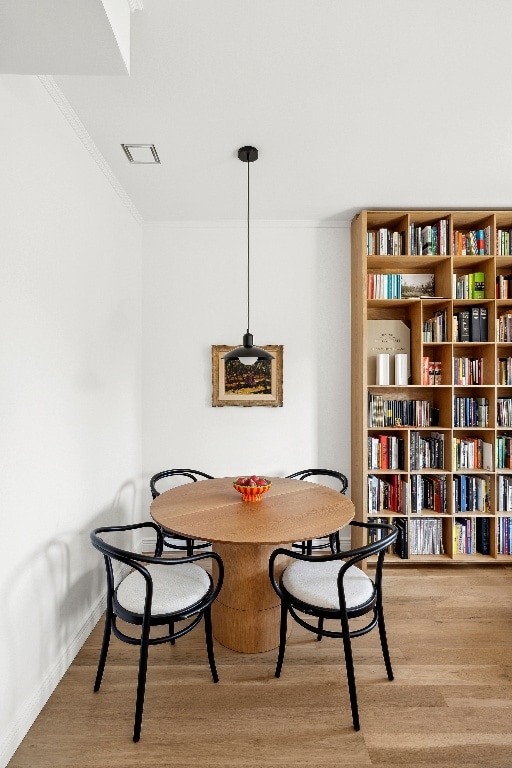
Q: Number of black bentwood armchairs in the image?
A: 4